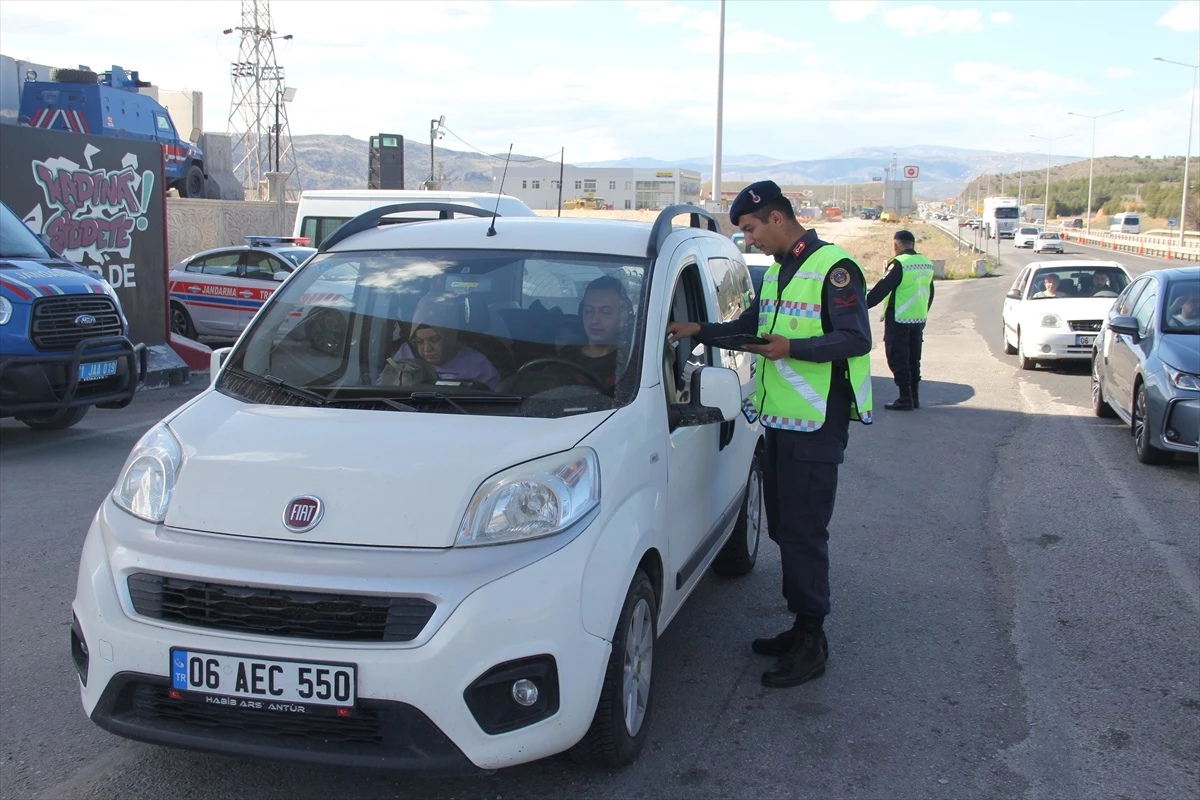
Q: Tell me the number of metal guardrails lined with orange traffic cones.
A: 1